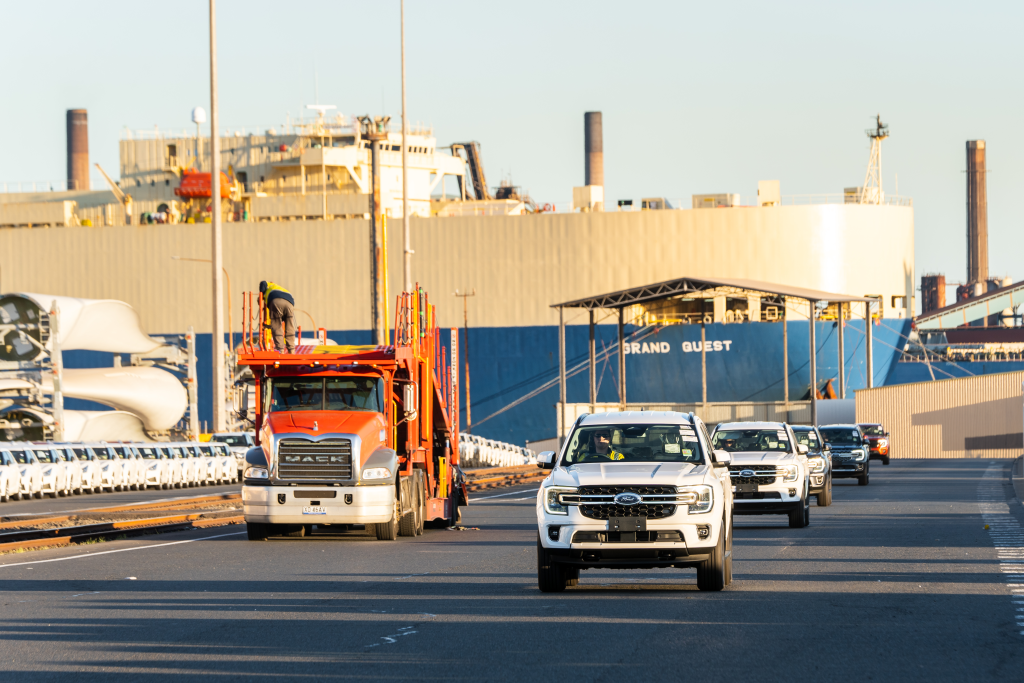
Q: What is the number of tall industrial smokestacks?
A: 3